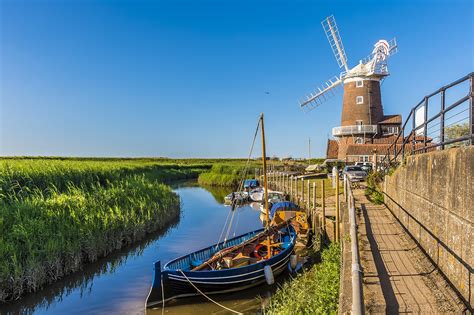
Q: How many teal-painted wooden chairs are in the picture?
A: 0